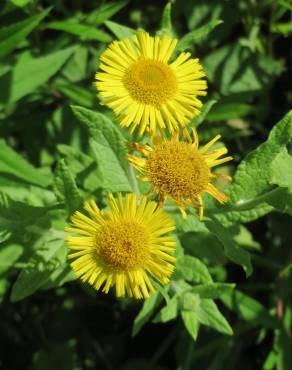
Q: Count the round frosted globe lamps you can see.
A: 0